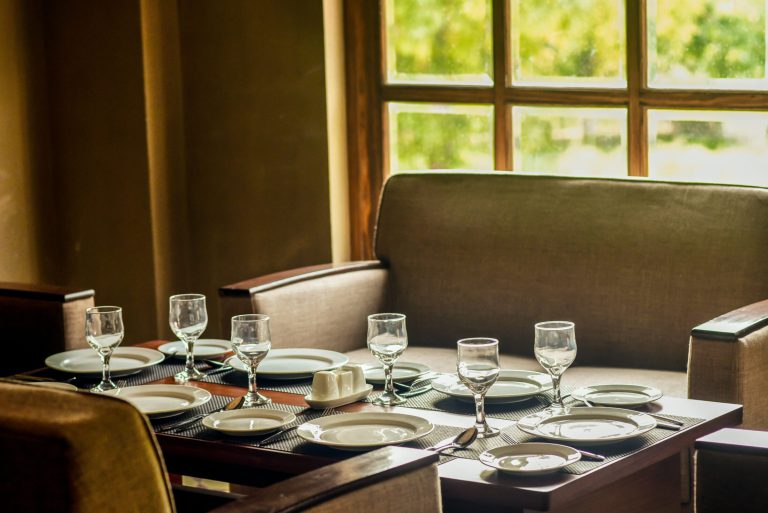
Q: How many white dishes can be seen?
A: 12